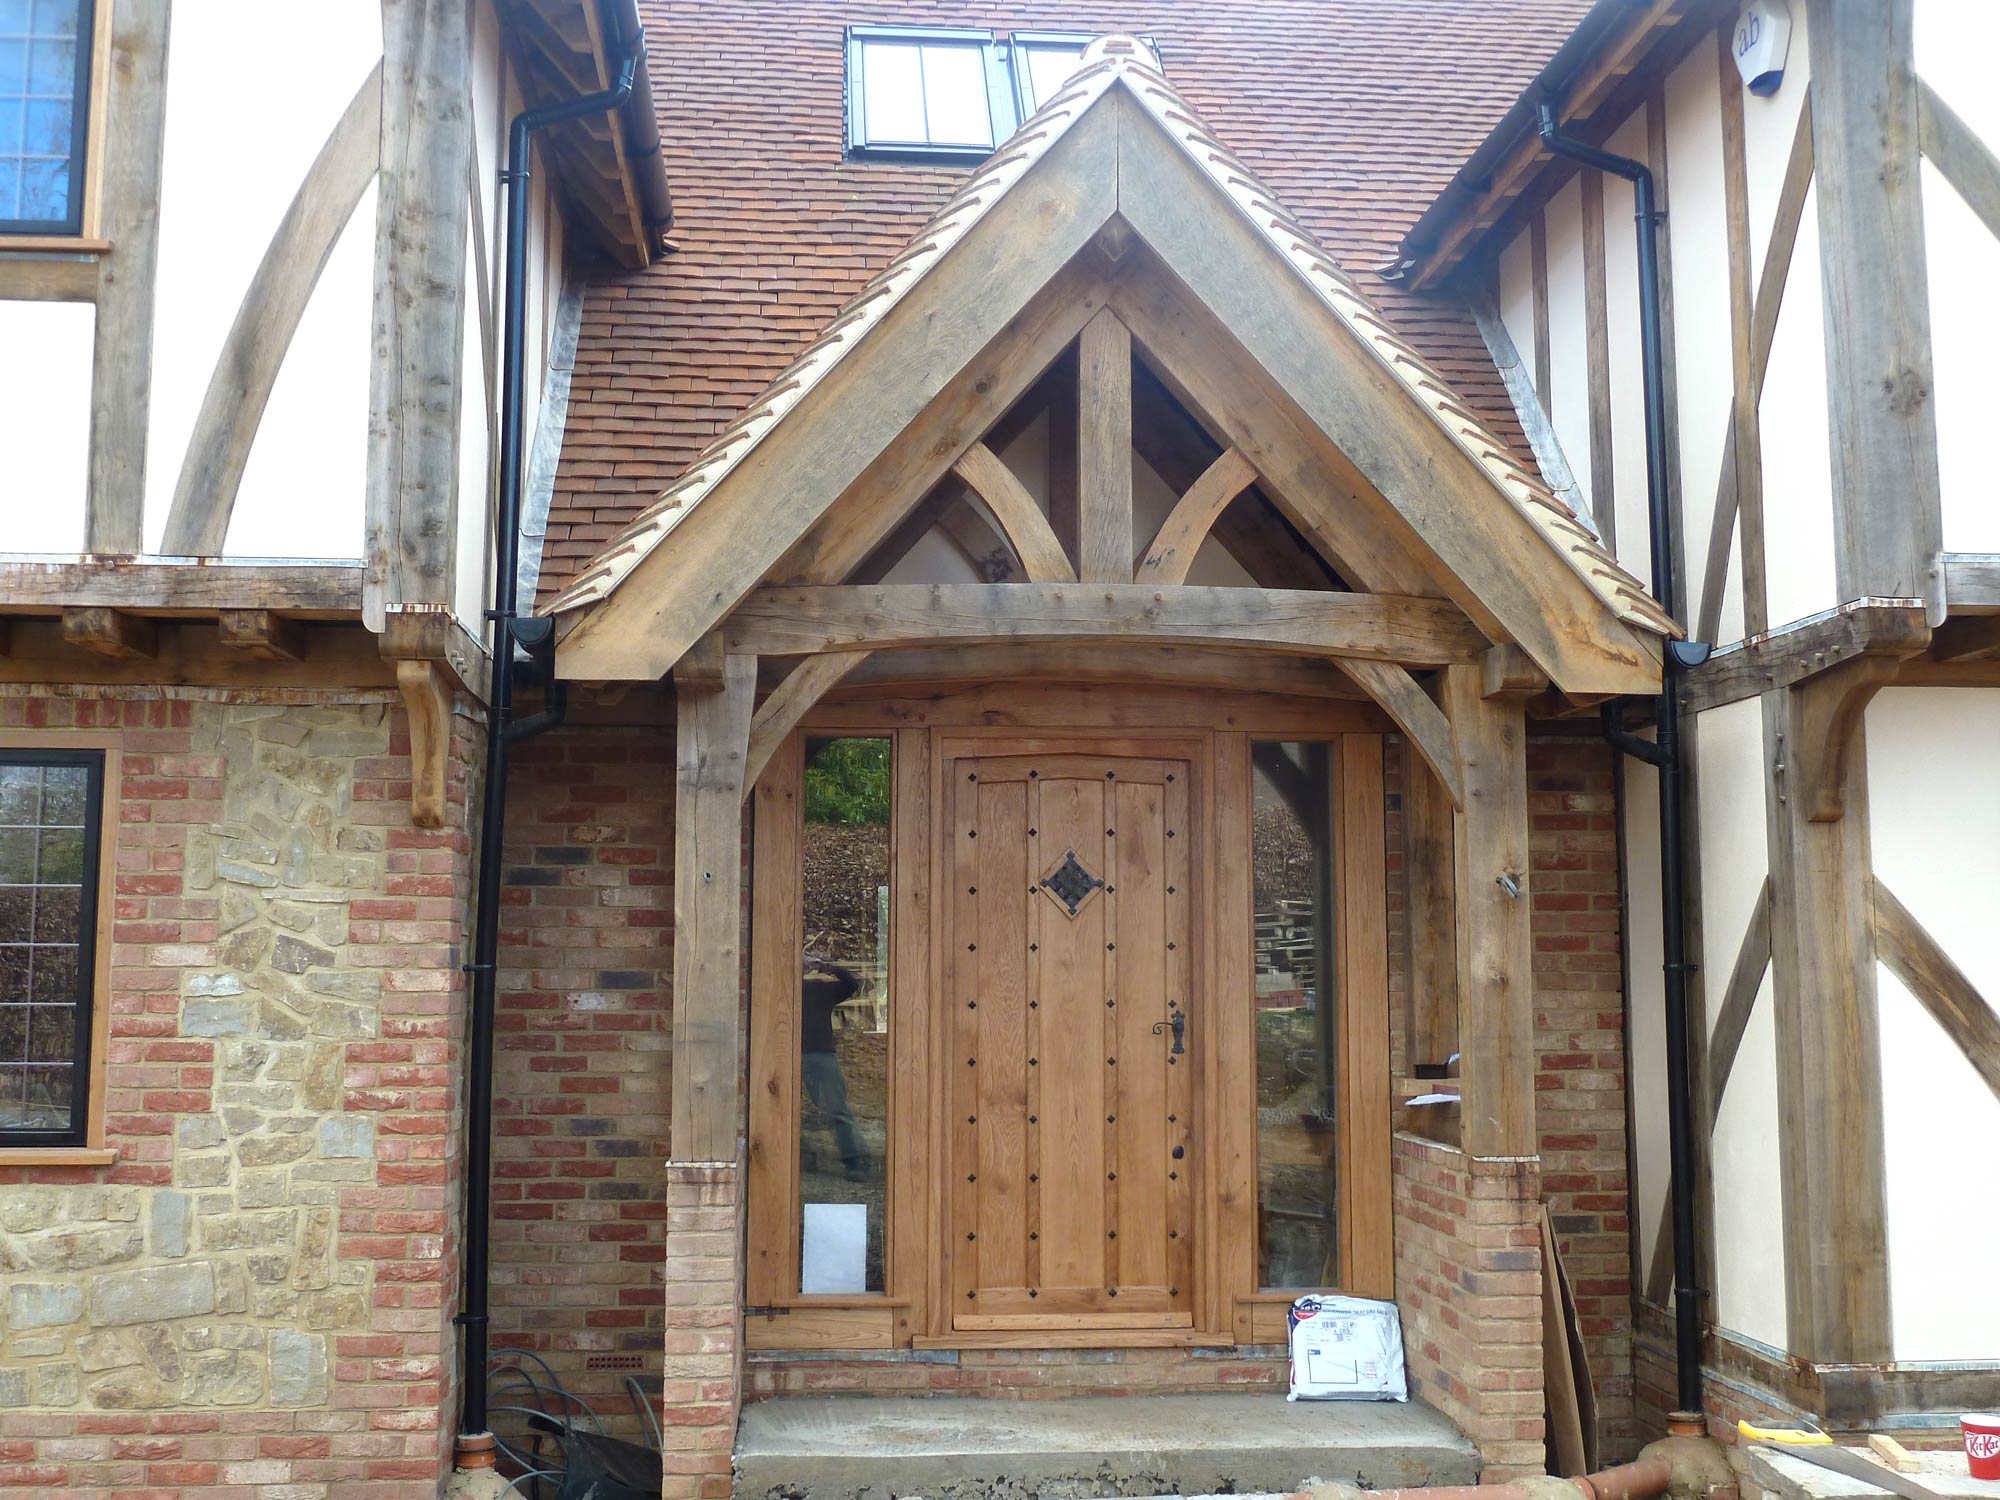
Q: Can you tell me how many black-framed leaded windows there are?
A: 2